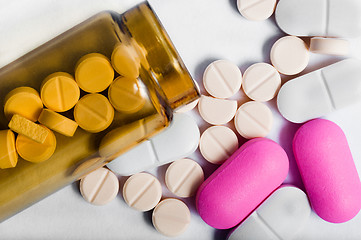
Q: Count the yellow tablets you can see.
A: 10